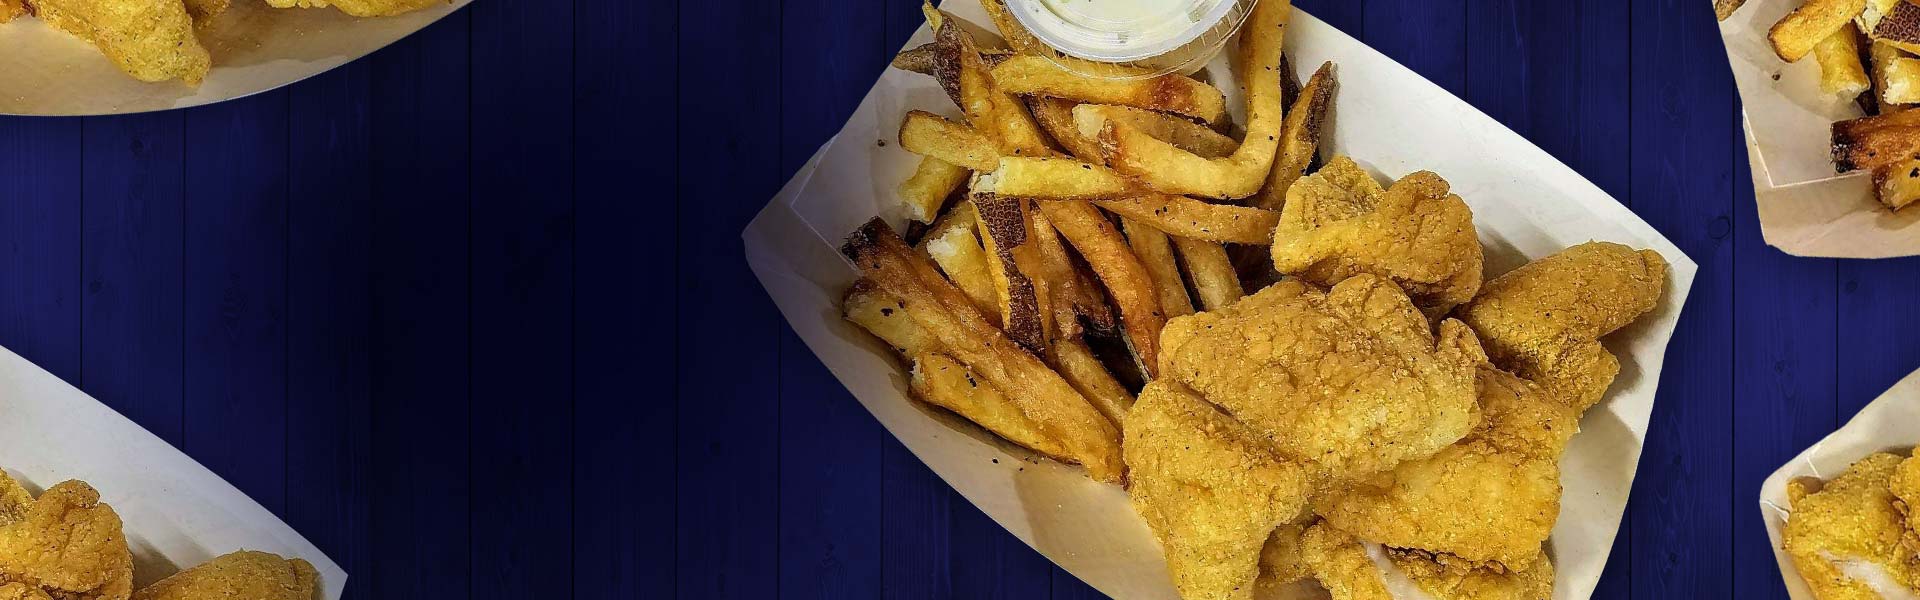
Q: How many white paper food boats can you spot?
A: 5